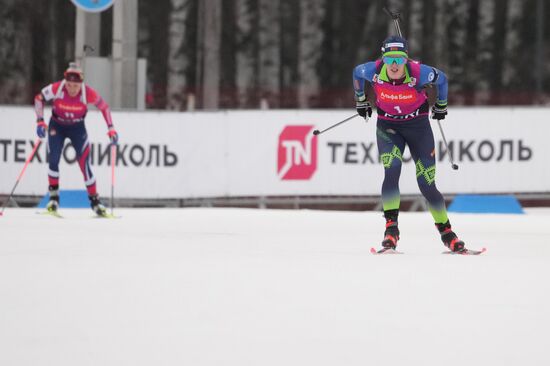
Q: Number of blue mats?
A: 2